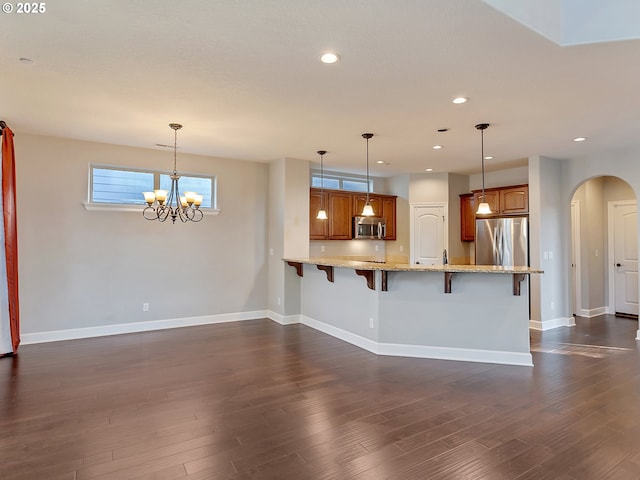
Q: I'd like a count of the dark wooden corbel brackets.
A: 6